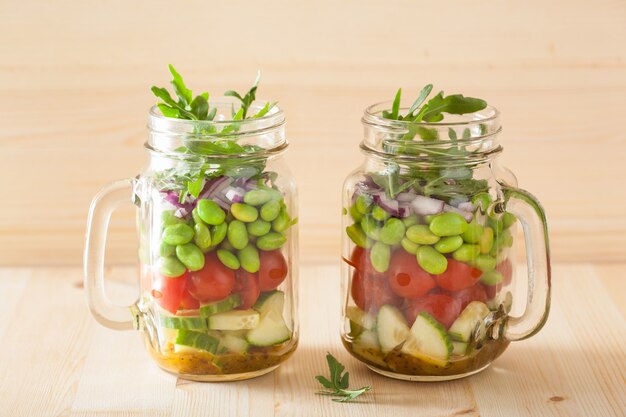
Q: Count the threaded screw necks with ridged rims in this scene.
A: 2